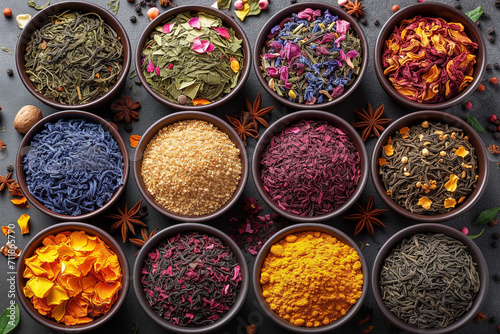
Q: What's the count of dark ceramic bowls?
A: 12